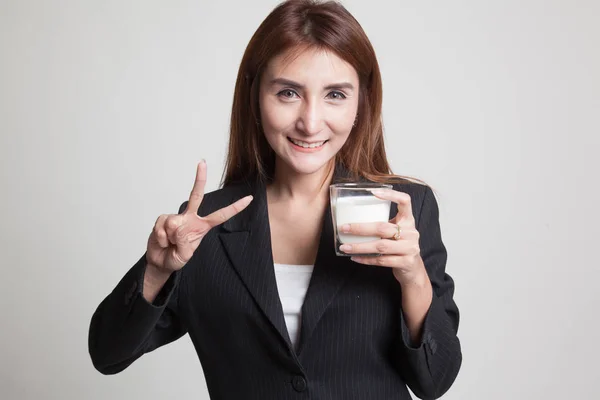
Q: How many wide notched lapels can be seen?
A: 2